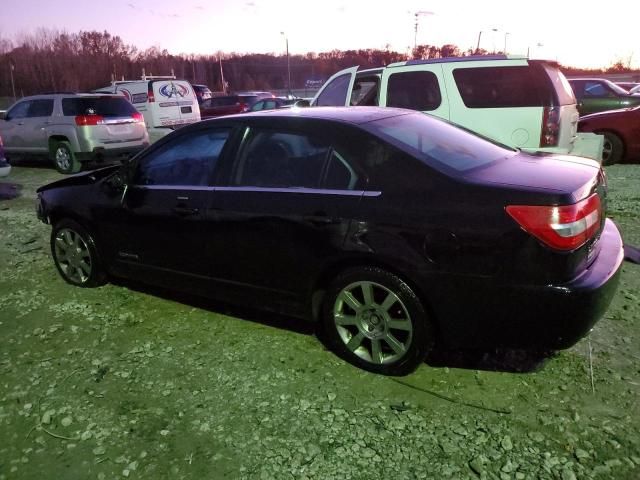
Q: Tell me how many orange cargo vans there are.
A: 0